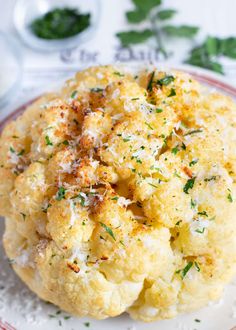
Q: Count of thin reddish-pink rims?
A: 1